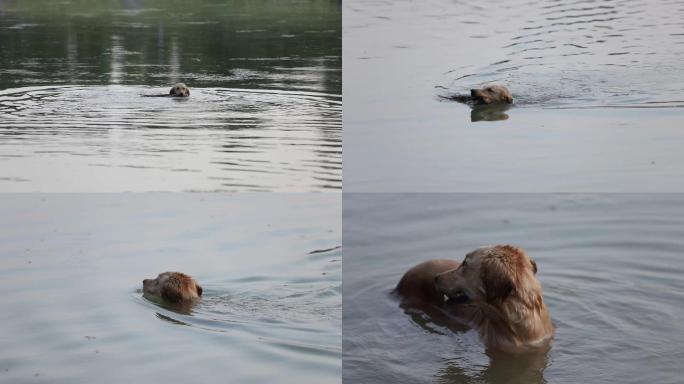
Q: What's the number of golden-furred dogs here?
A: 4